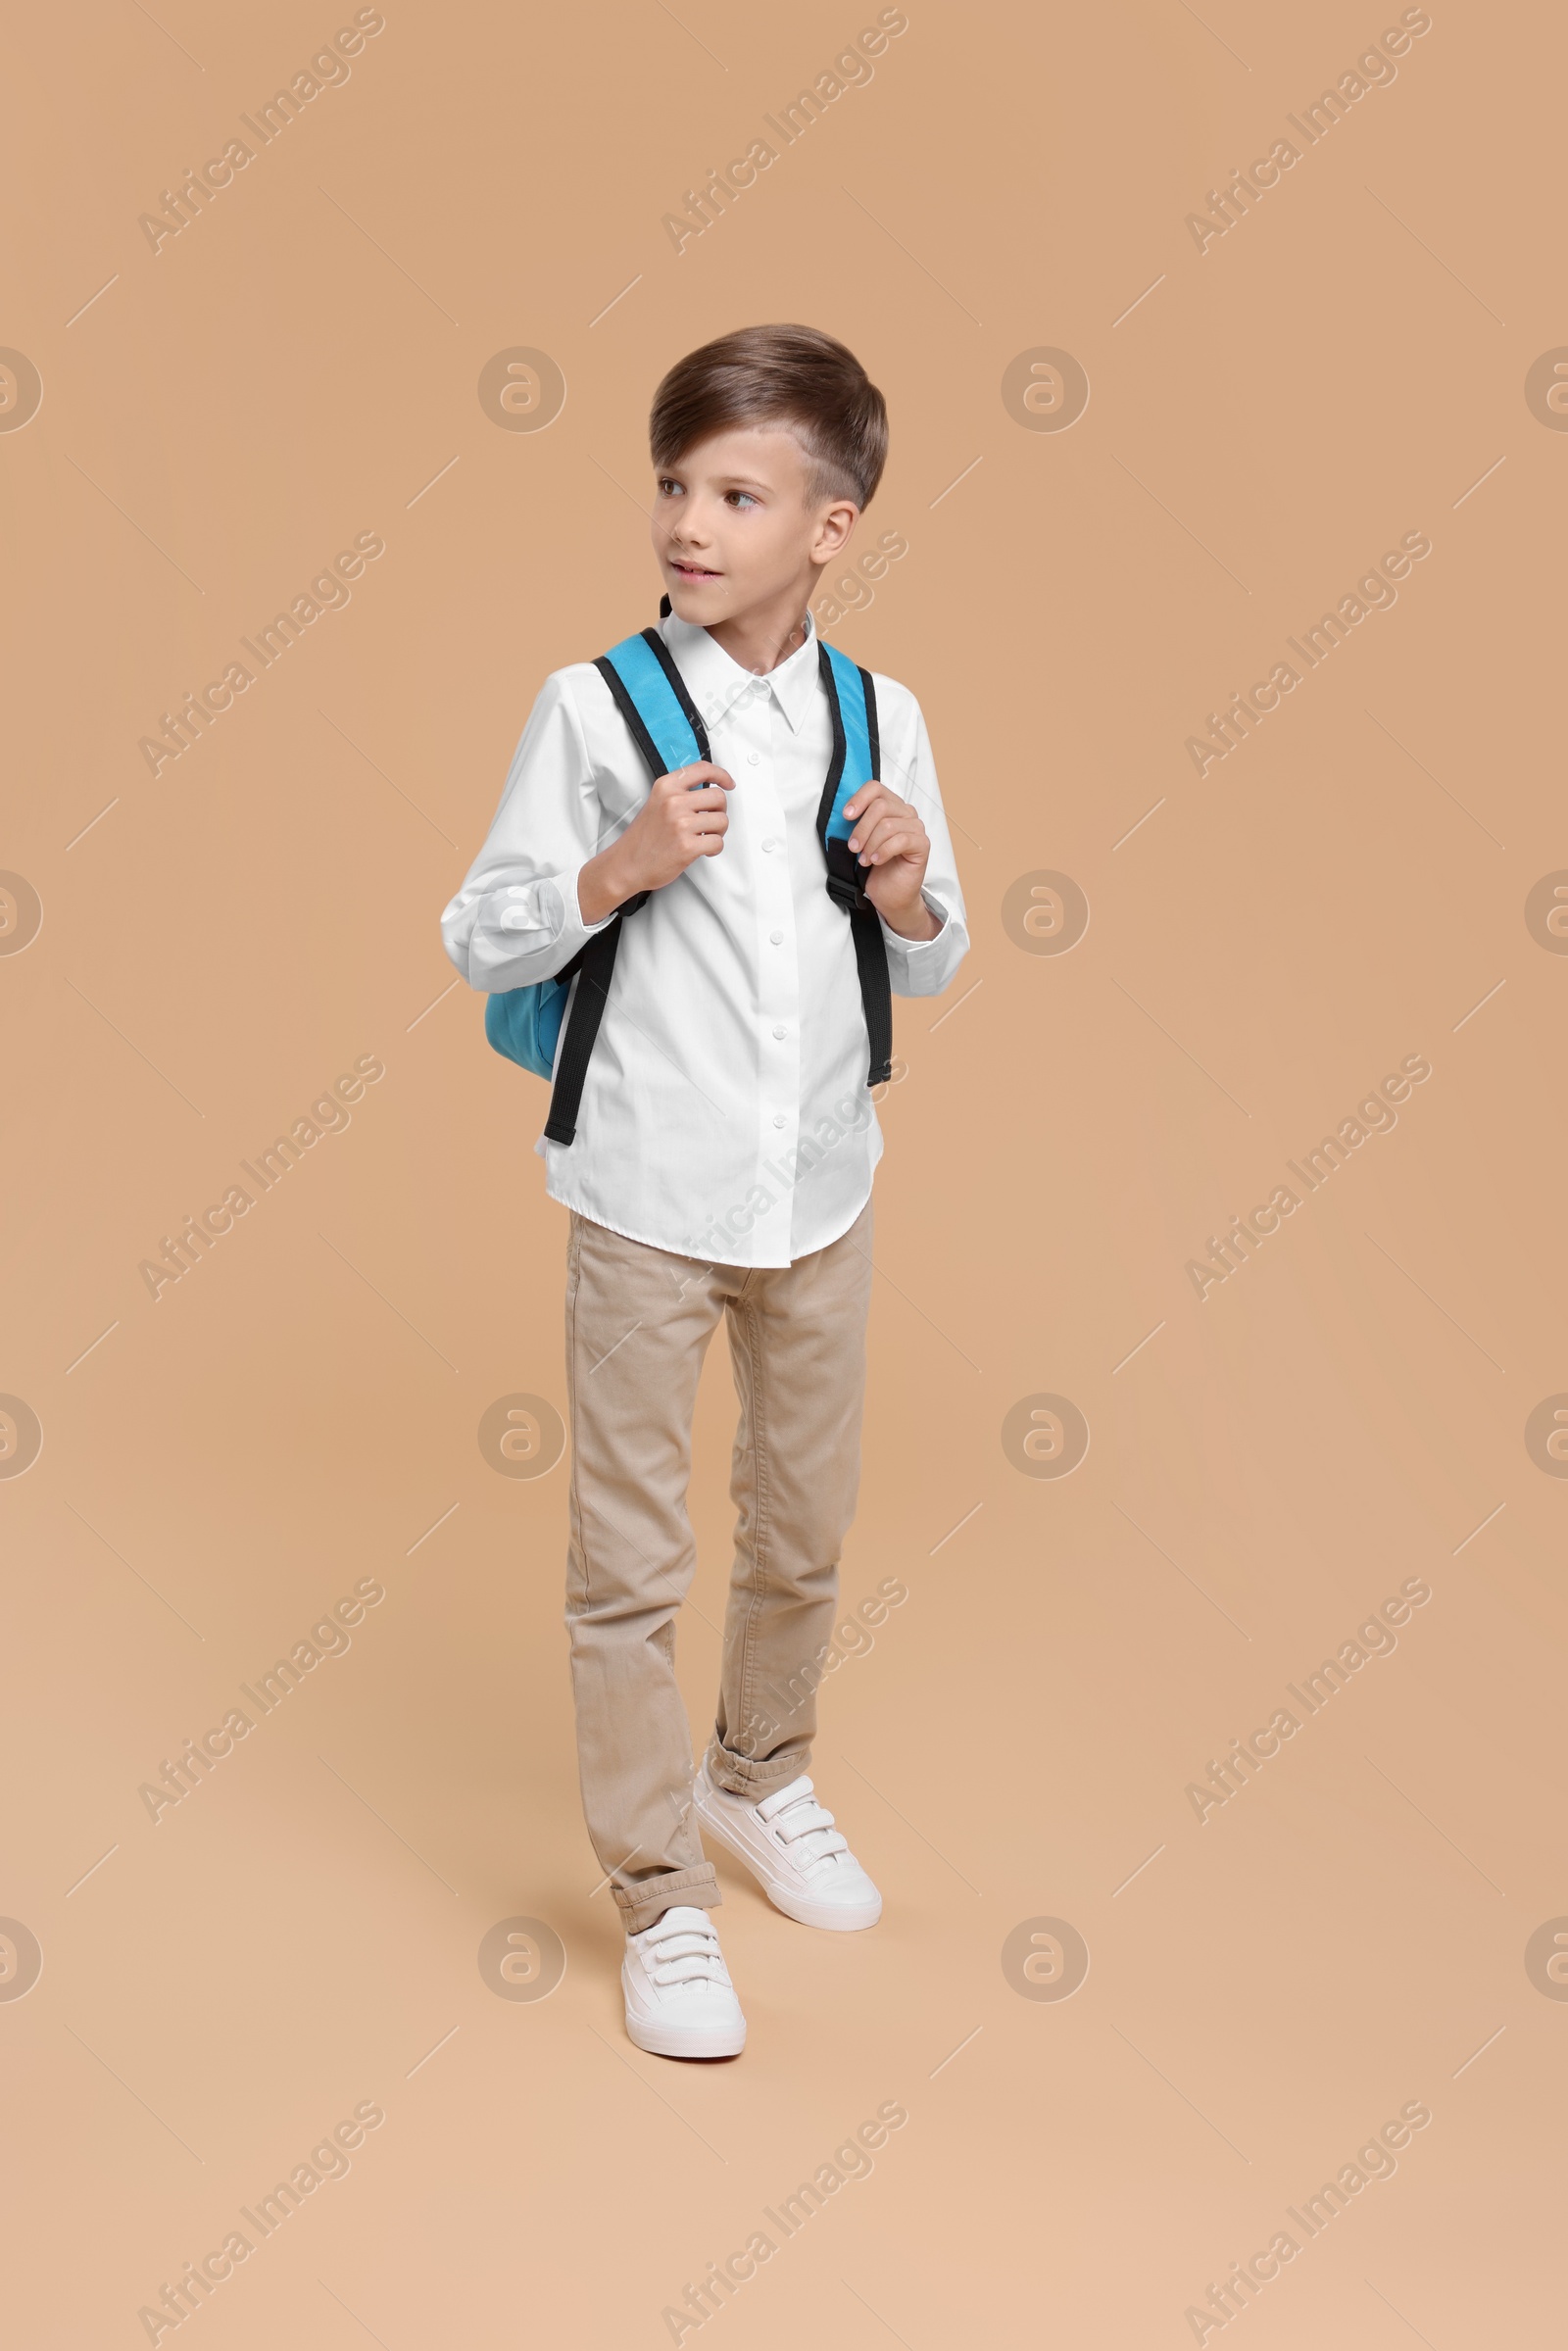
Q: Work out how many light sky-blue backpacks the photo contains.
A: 1